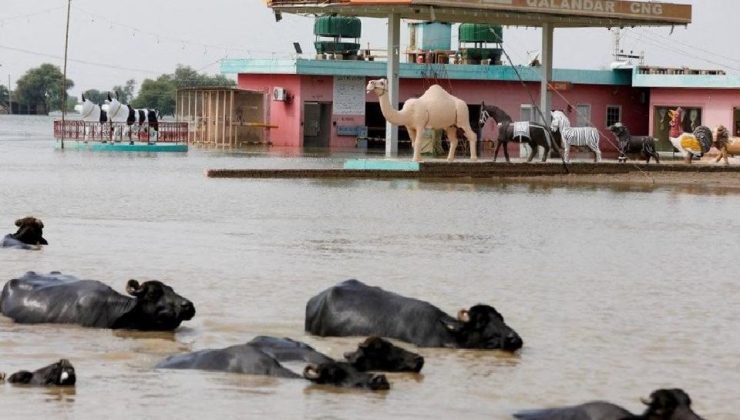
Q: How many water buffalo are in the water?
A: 7